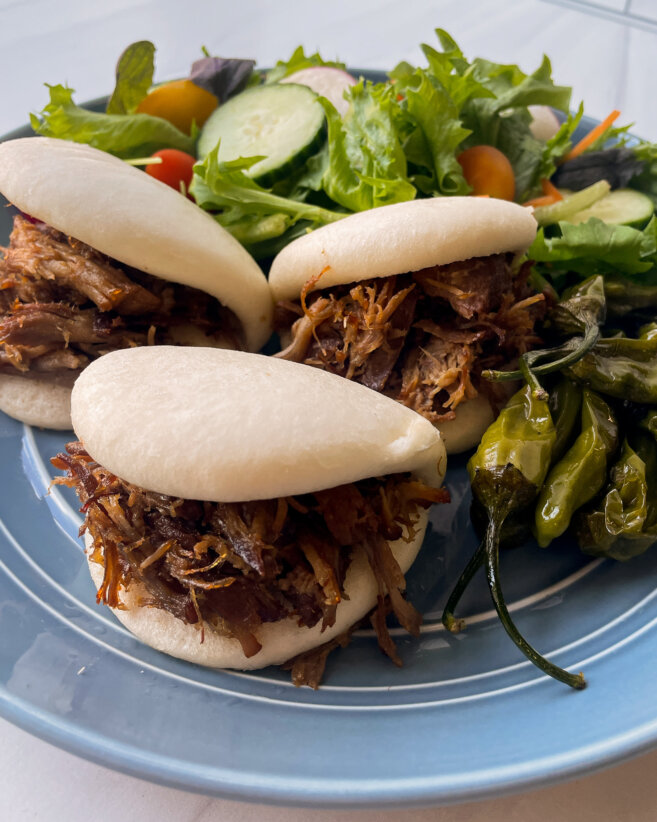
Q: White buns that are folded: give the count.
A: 3